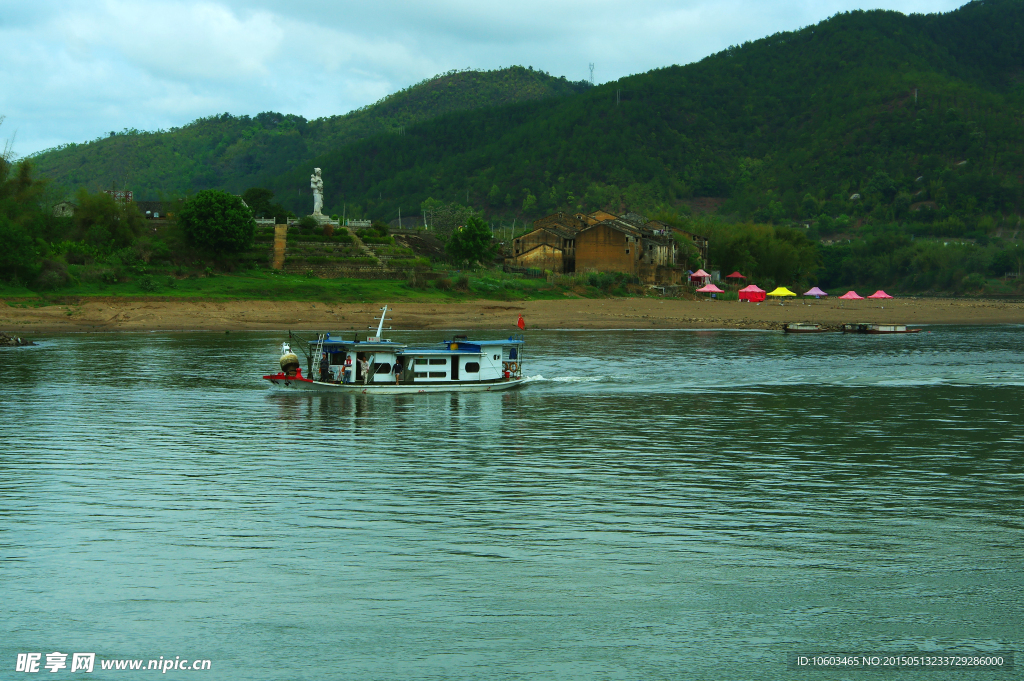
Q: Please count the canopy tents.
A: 8